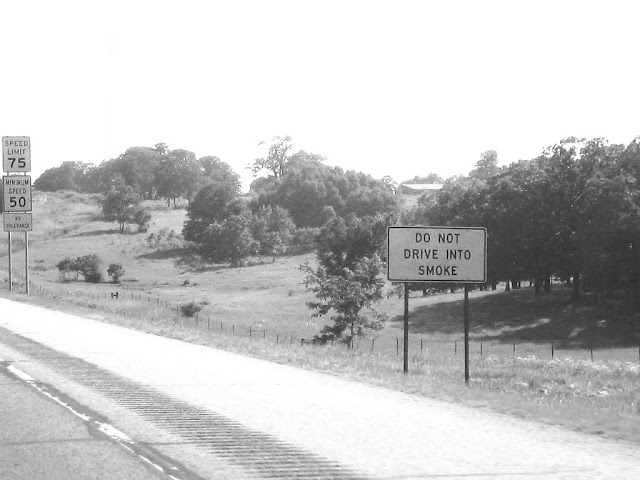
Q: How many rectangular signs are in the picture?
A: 4